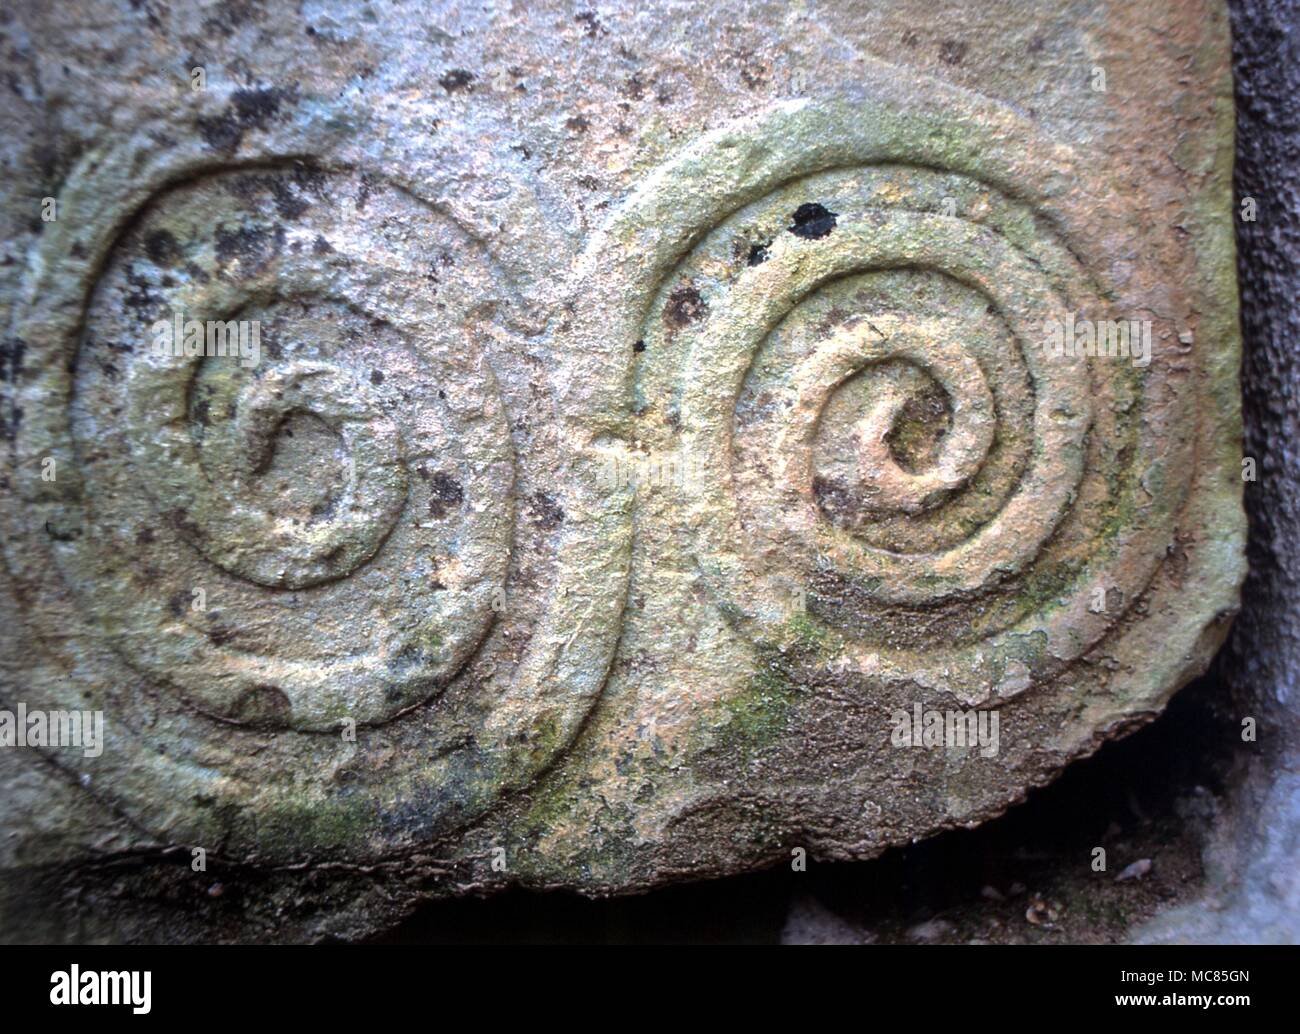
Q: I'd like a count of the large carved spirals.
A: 2